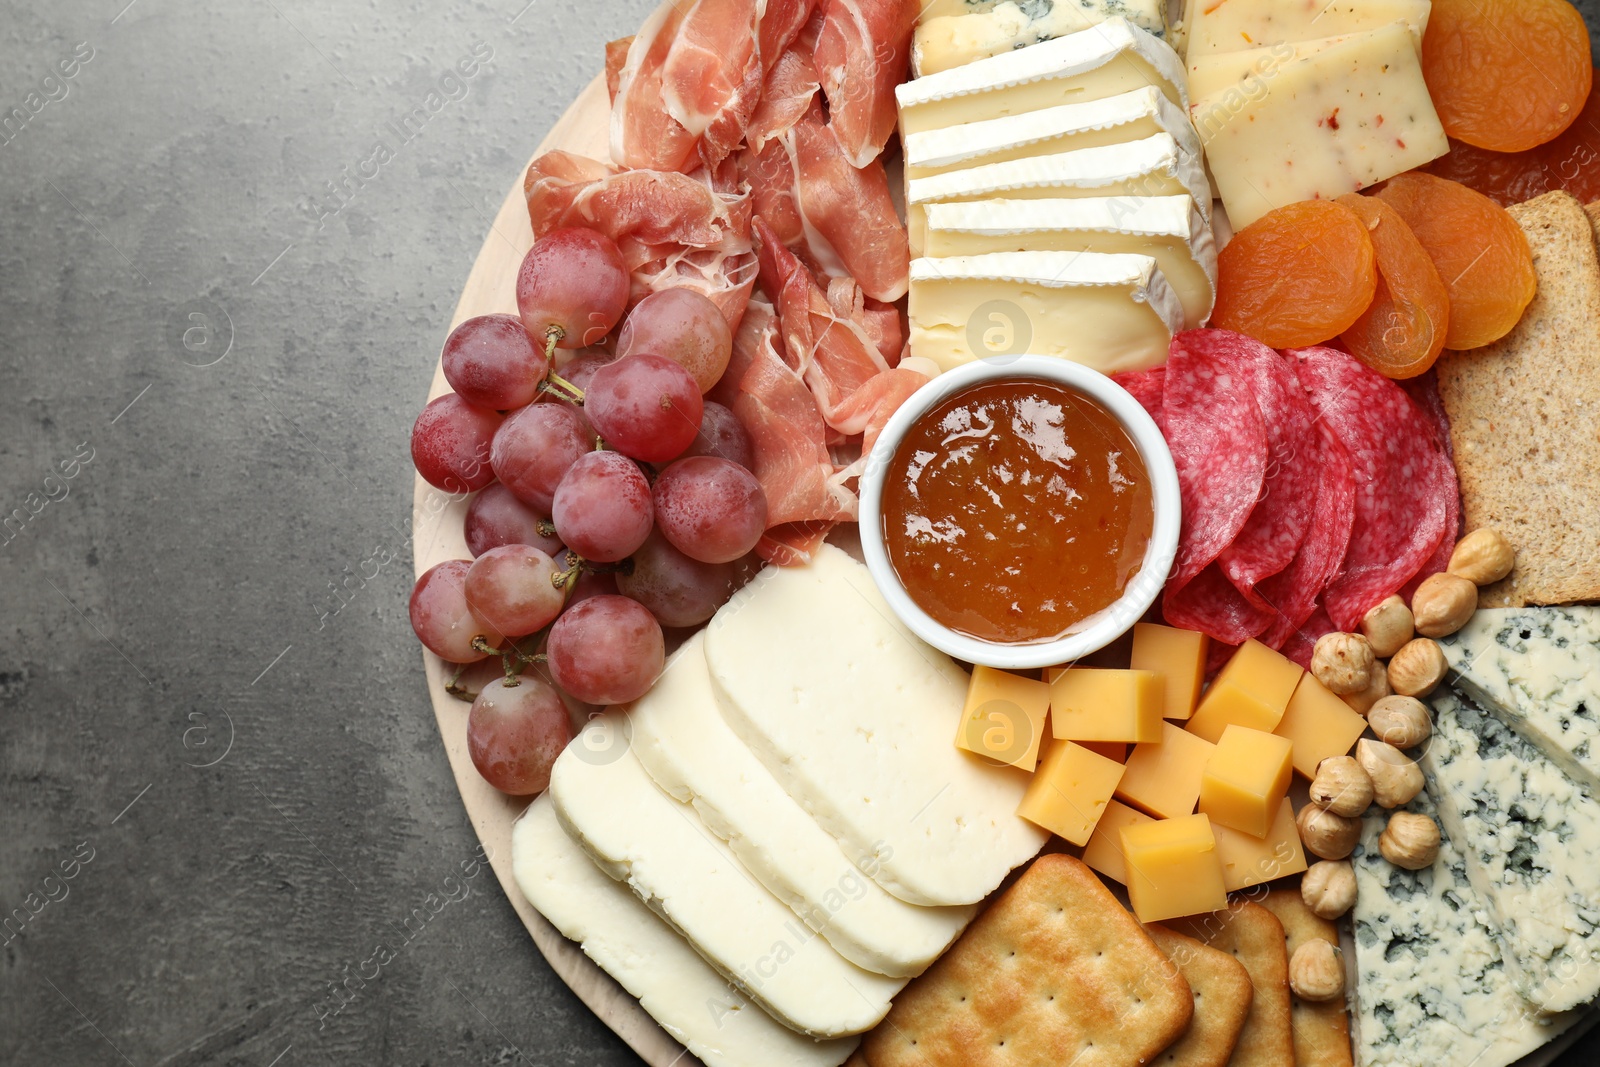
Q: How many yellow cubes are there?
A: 12